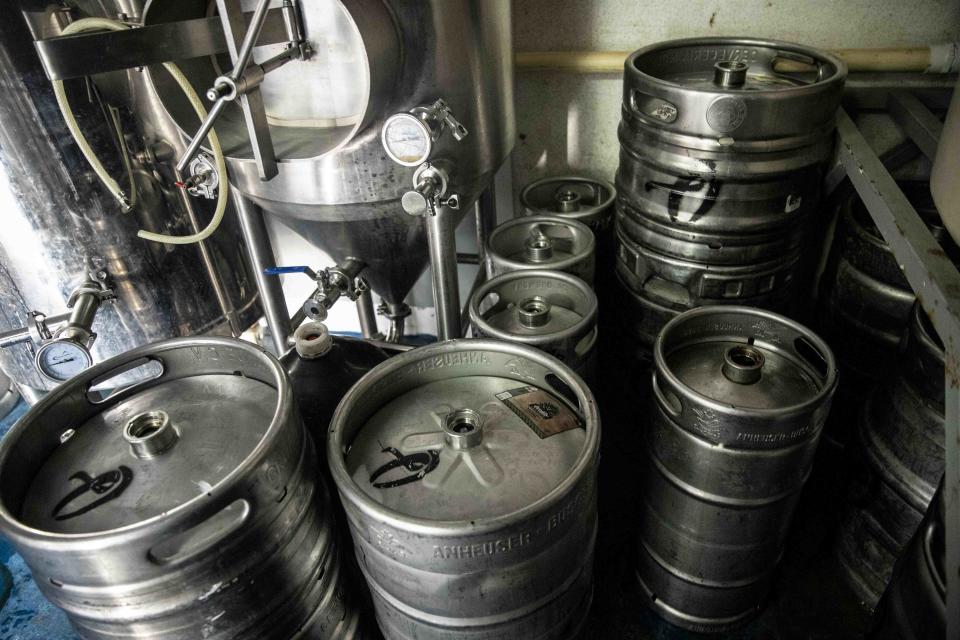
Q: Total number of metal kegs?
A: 11